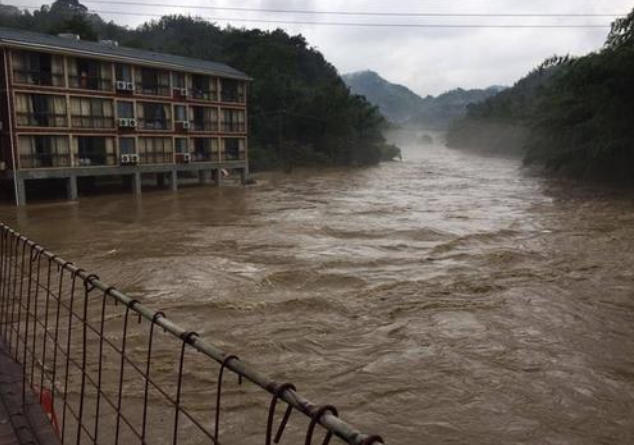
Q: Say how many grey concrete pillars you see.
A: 6